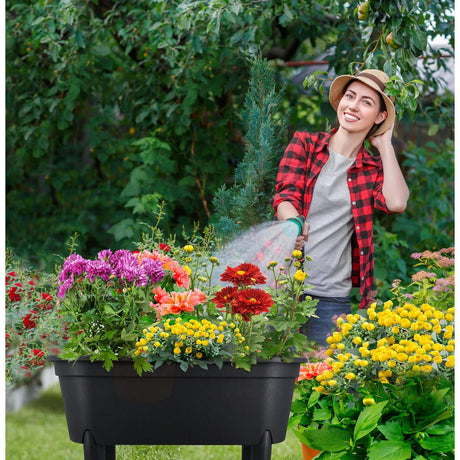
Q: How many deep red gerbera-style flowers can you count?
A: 3